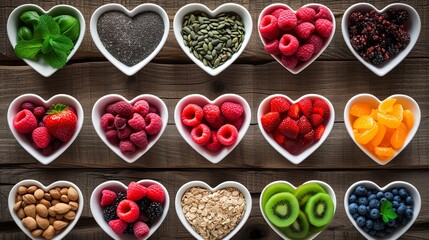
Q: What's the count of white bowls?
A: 15